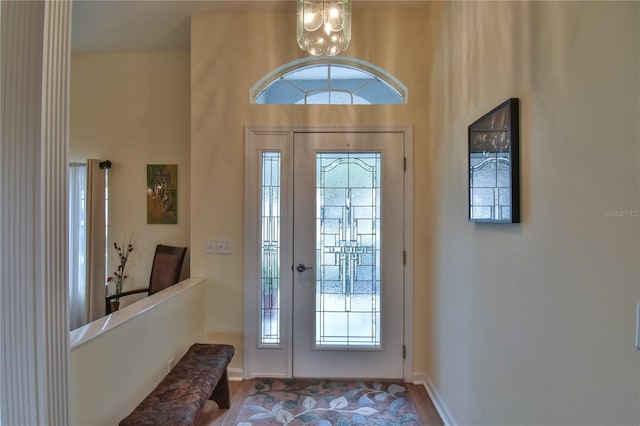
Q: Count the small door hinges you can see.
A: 3